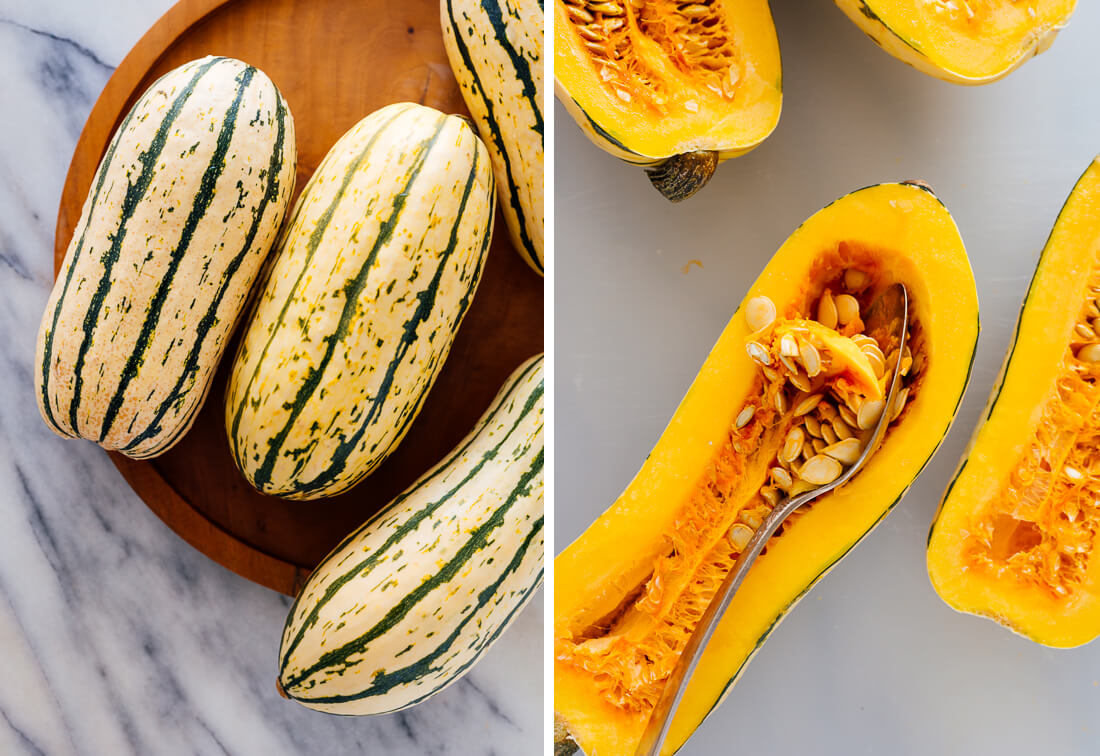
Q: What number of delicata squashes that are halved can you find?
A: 4